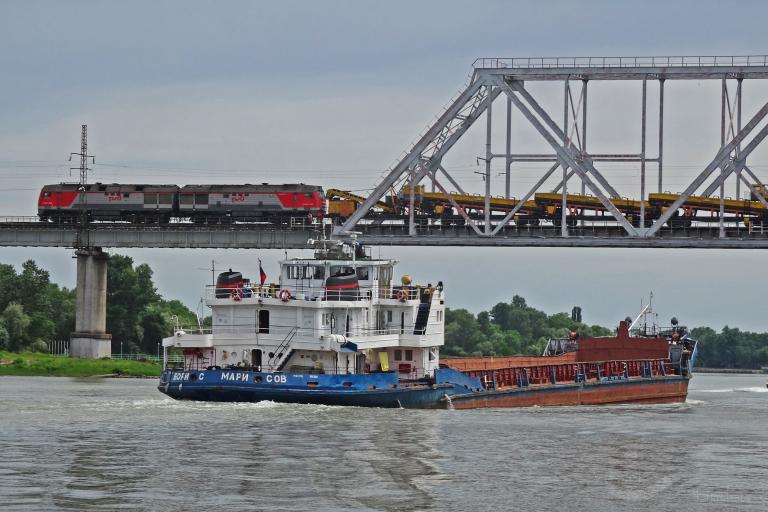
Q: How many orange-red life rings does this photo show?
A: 3